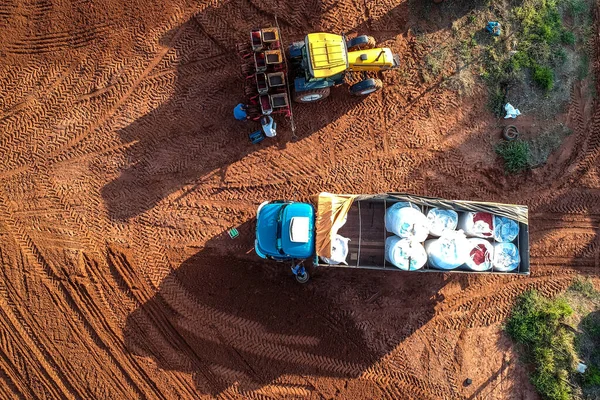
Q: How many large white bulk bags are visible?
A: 8